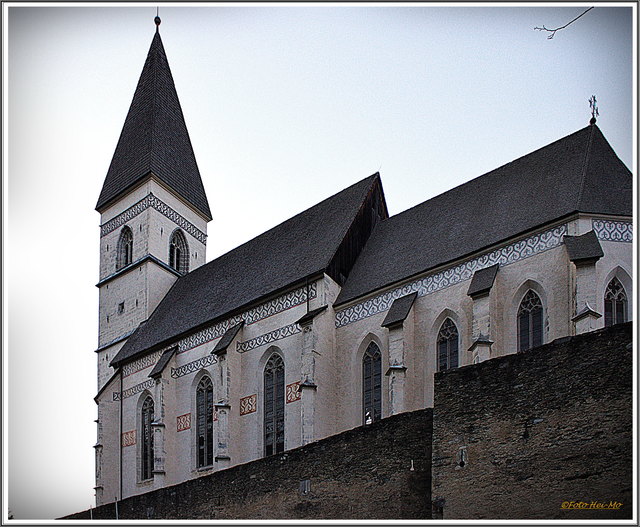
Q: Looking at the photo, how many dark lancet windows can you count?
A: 9